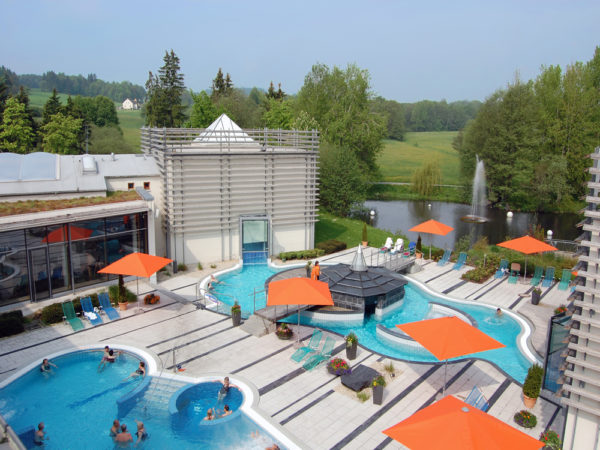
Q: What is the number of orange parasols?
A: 6